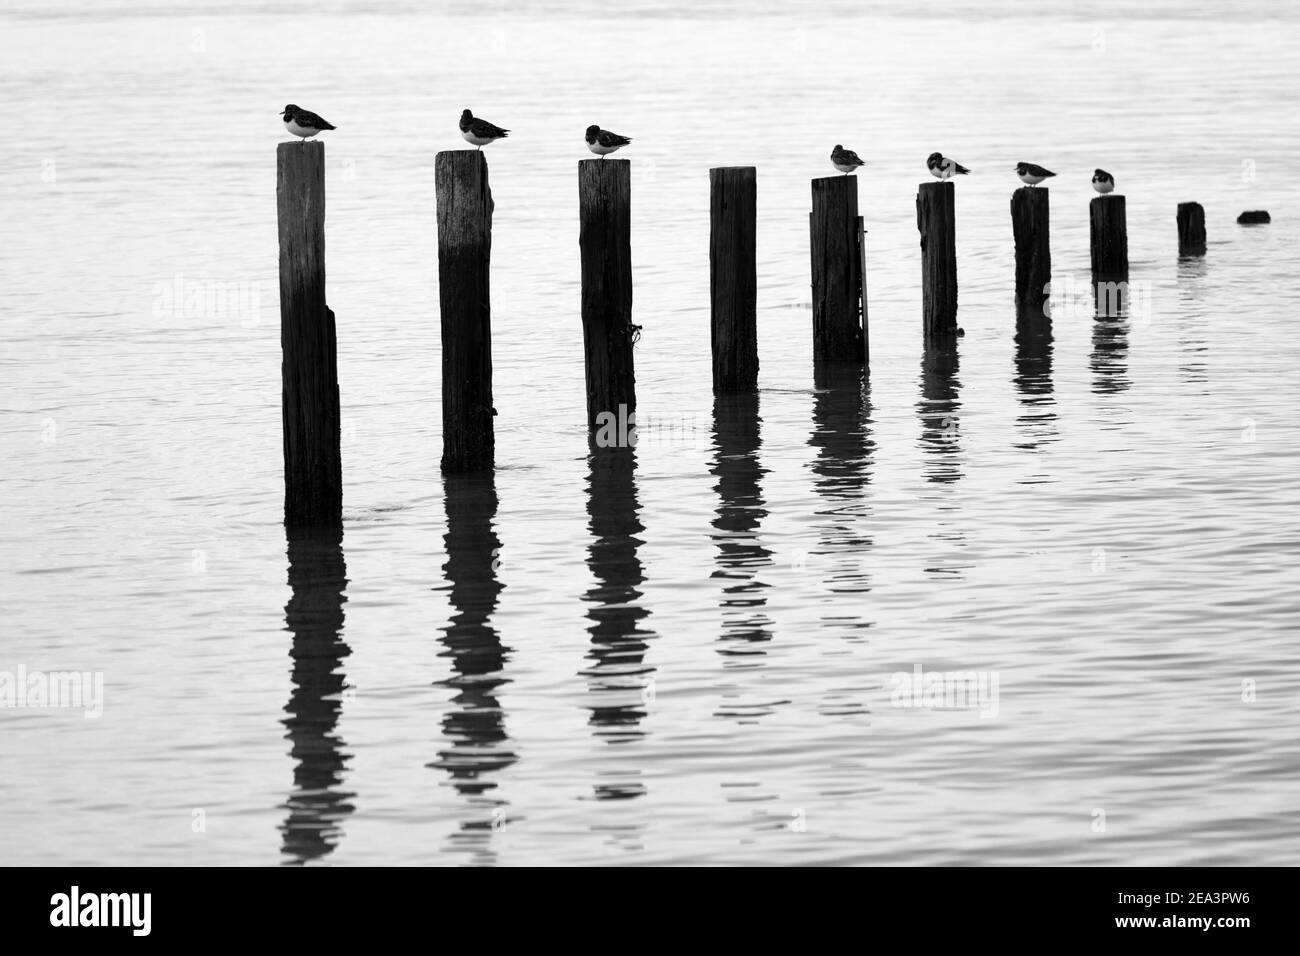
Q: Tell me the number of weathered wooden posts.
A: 10